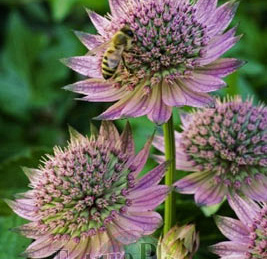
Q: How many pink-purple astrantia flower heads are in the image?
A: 4